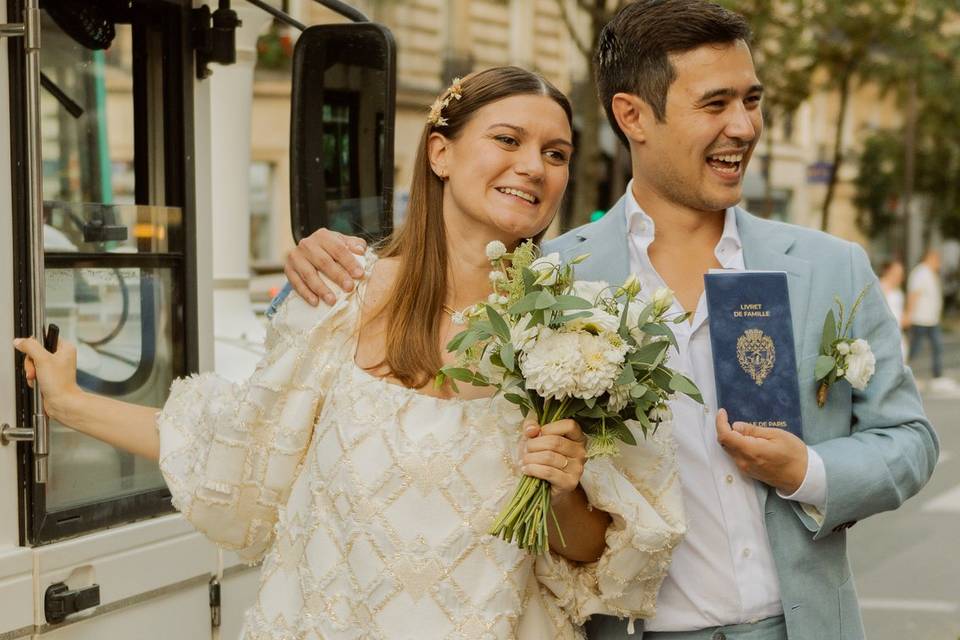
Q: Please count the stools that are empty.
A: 0